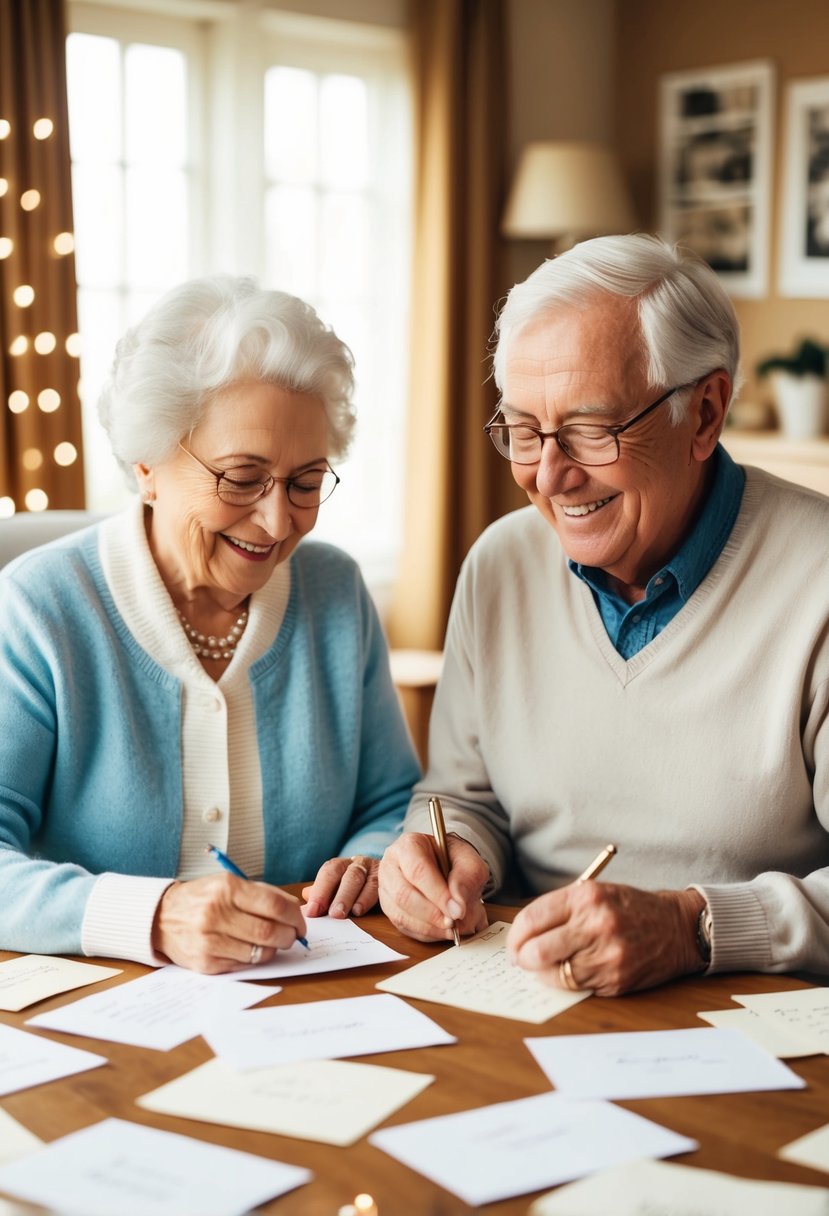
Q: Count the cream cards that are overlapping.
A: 2